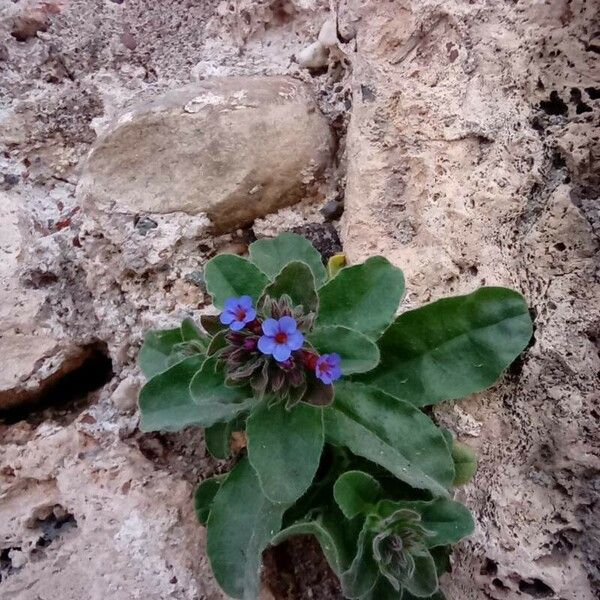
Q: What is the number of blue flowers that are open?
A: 3